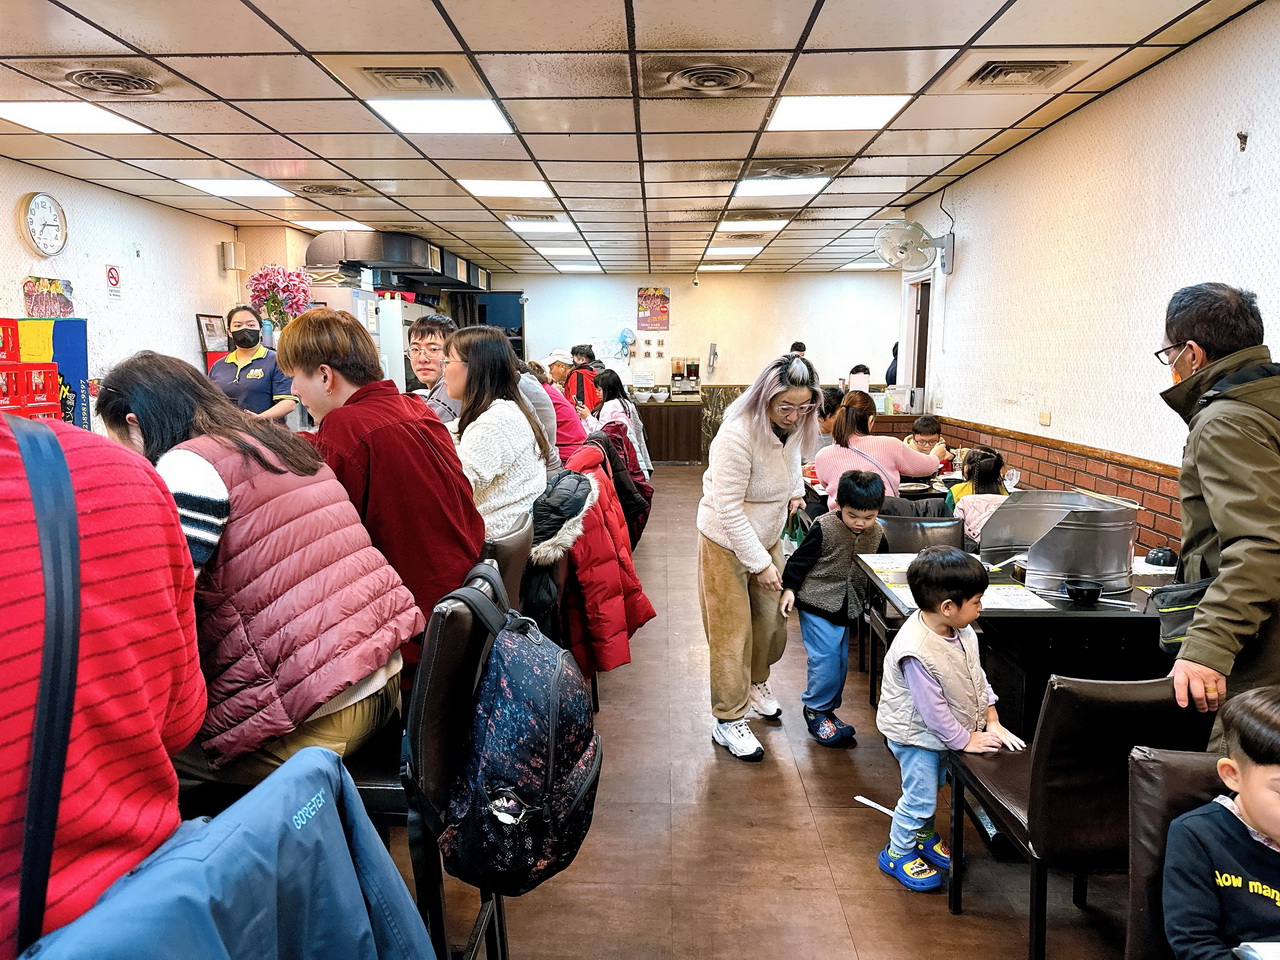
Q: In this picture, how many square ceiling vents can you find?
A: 3